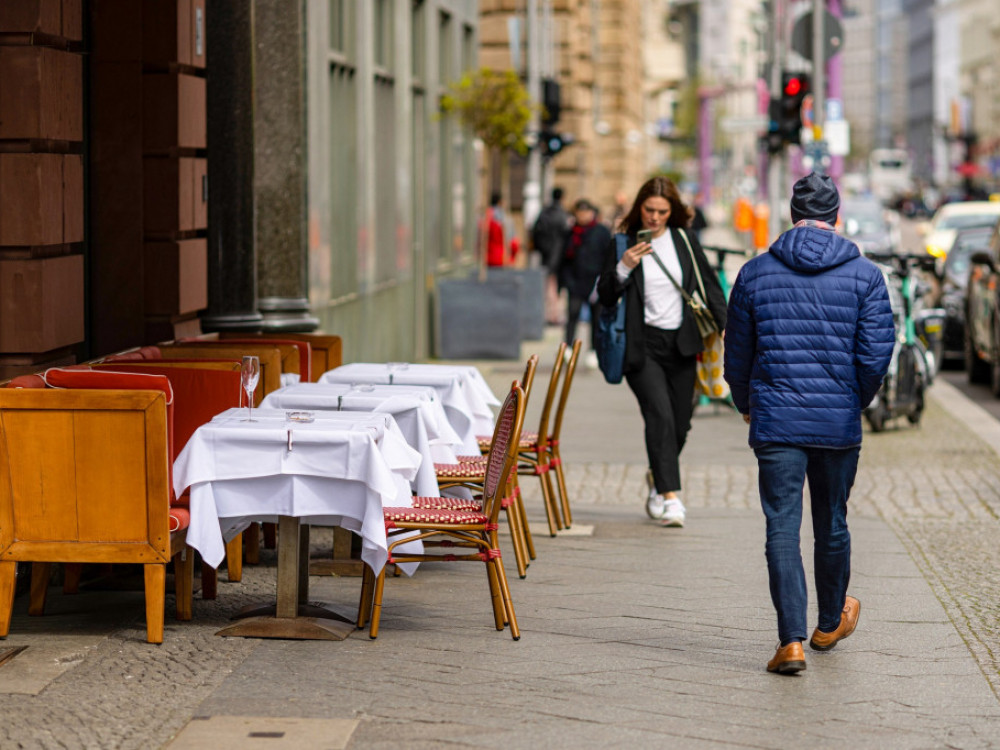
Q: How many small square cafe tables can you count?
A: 3